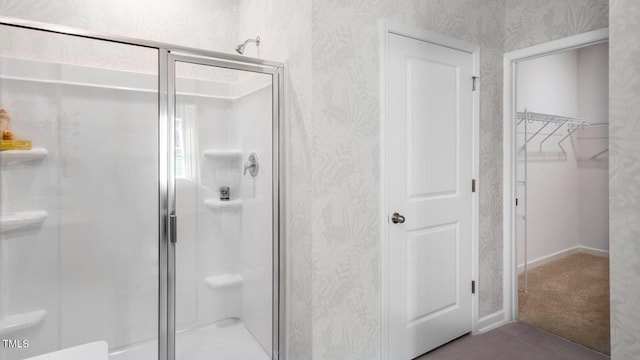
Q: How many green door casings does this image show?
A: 0